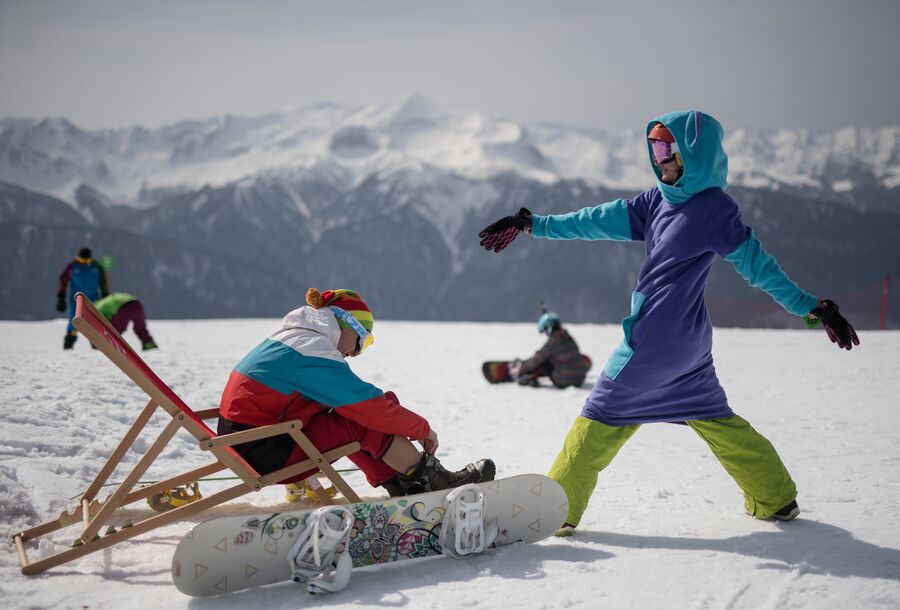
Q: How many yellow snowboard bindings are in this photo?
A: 2